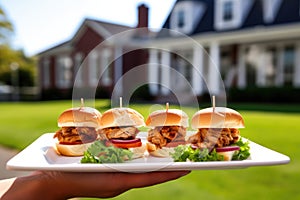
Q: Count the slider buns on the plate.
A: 4